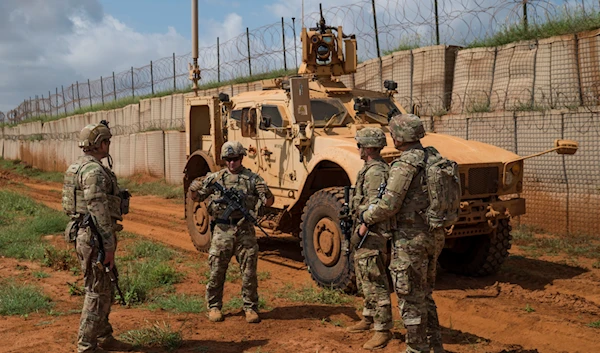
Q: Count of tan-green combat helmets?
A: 4